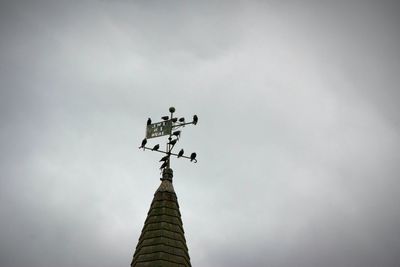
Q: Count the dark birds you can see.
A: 13